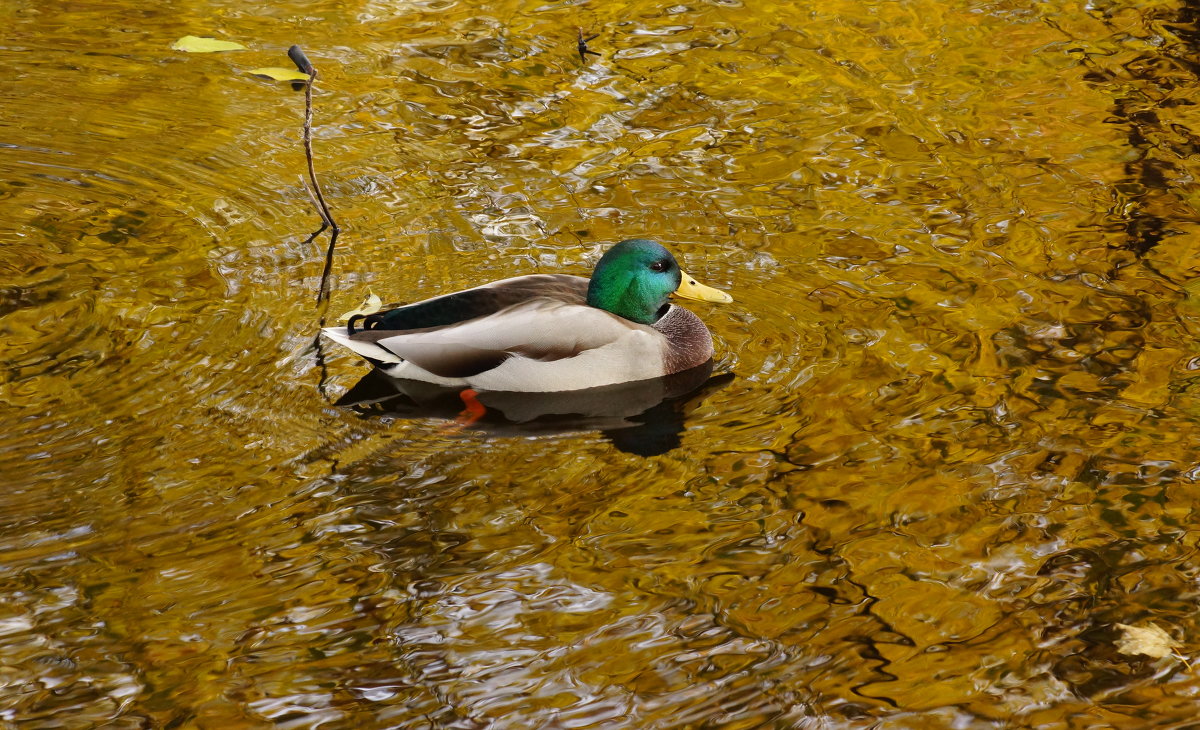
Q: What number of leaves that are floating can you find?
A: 4